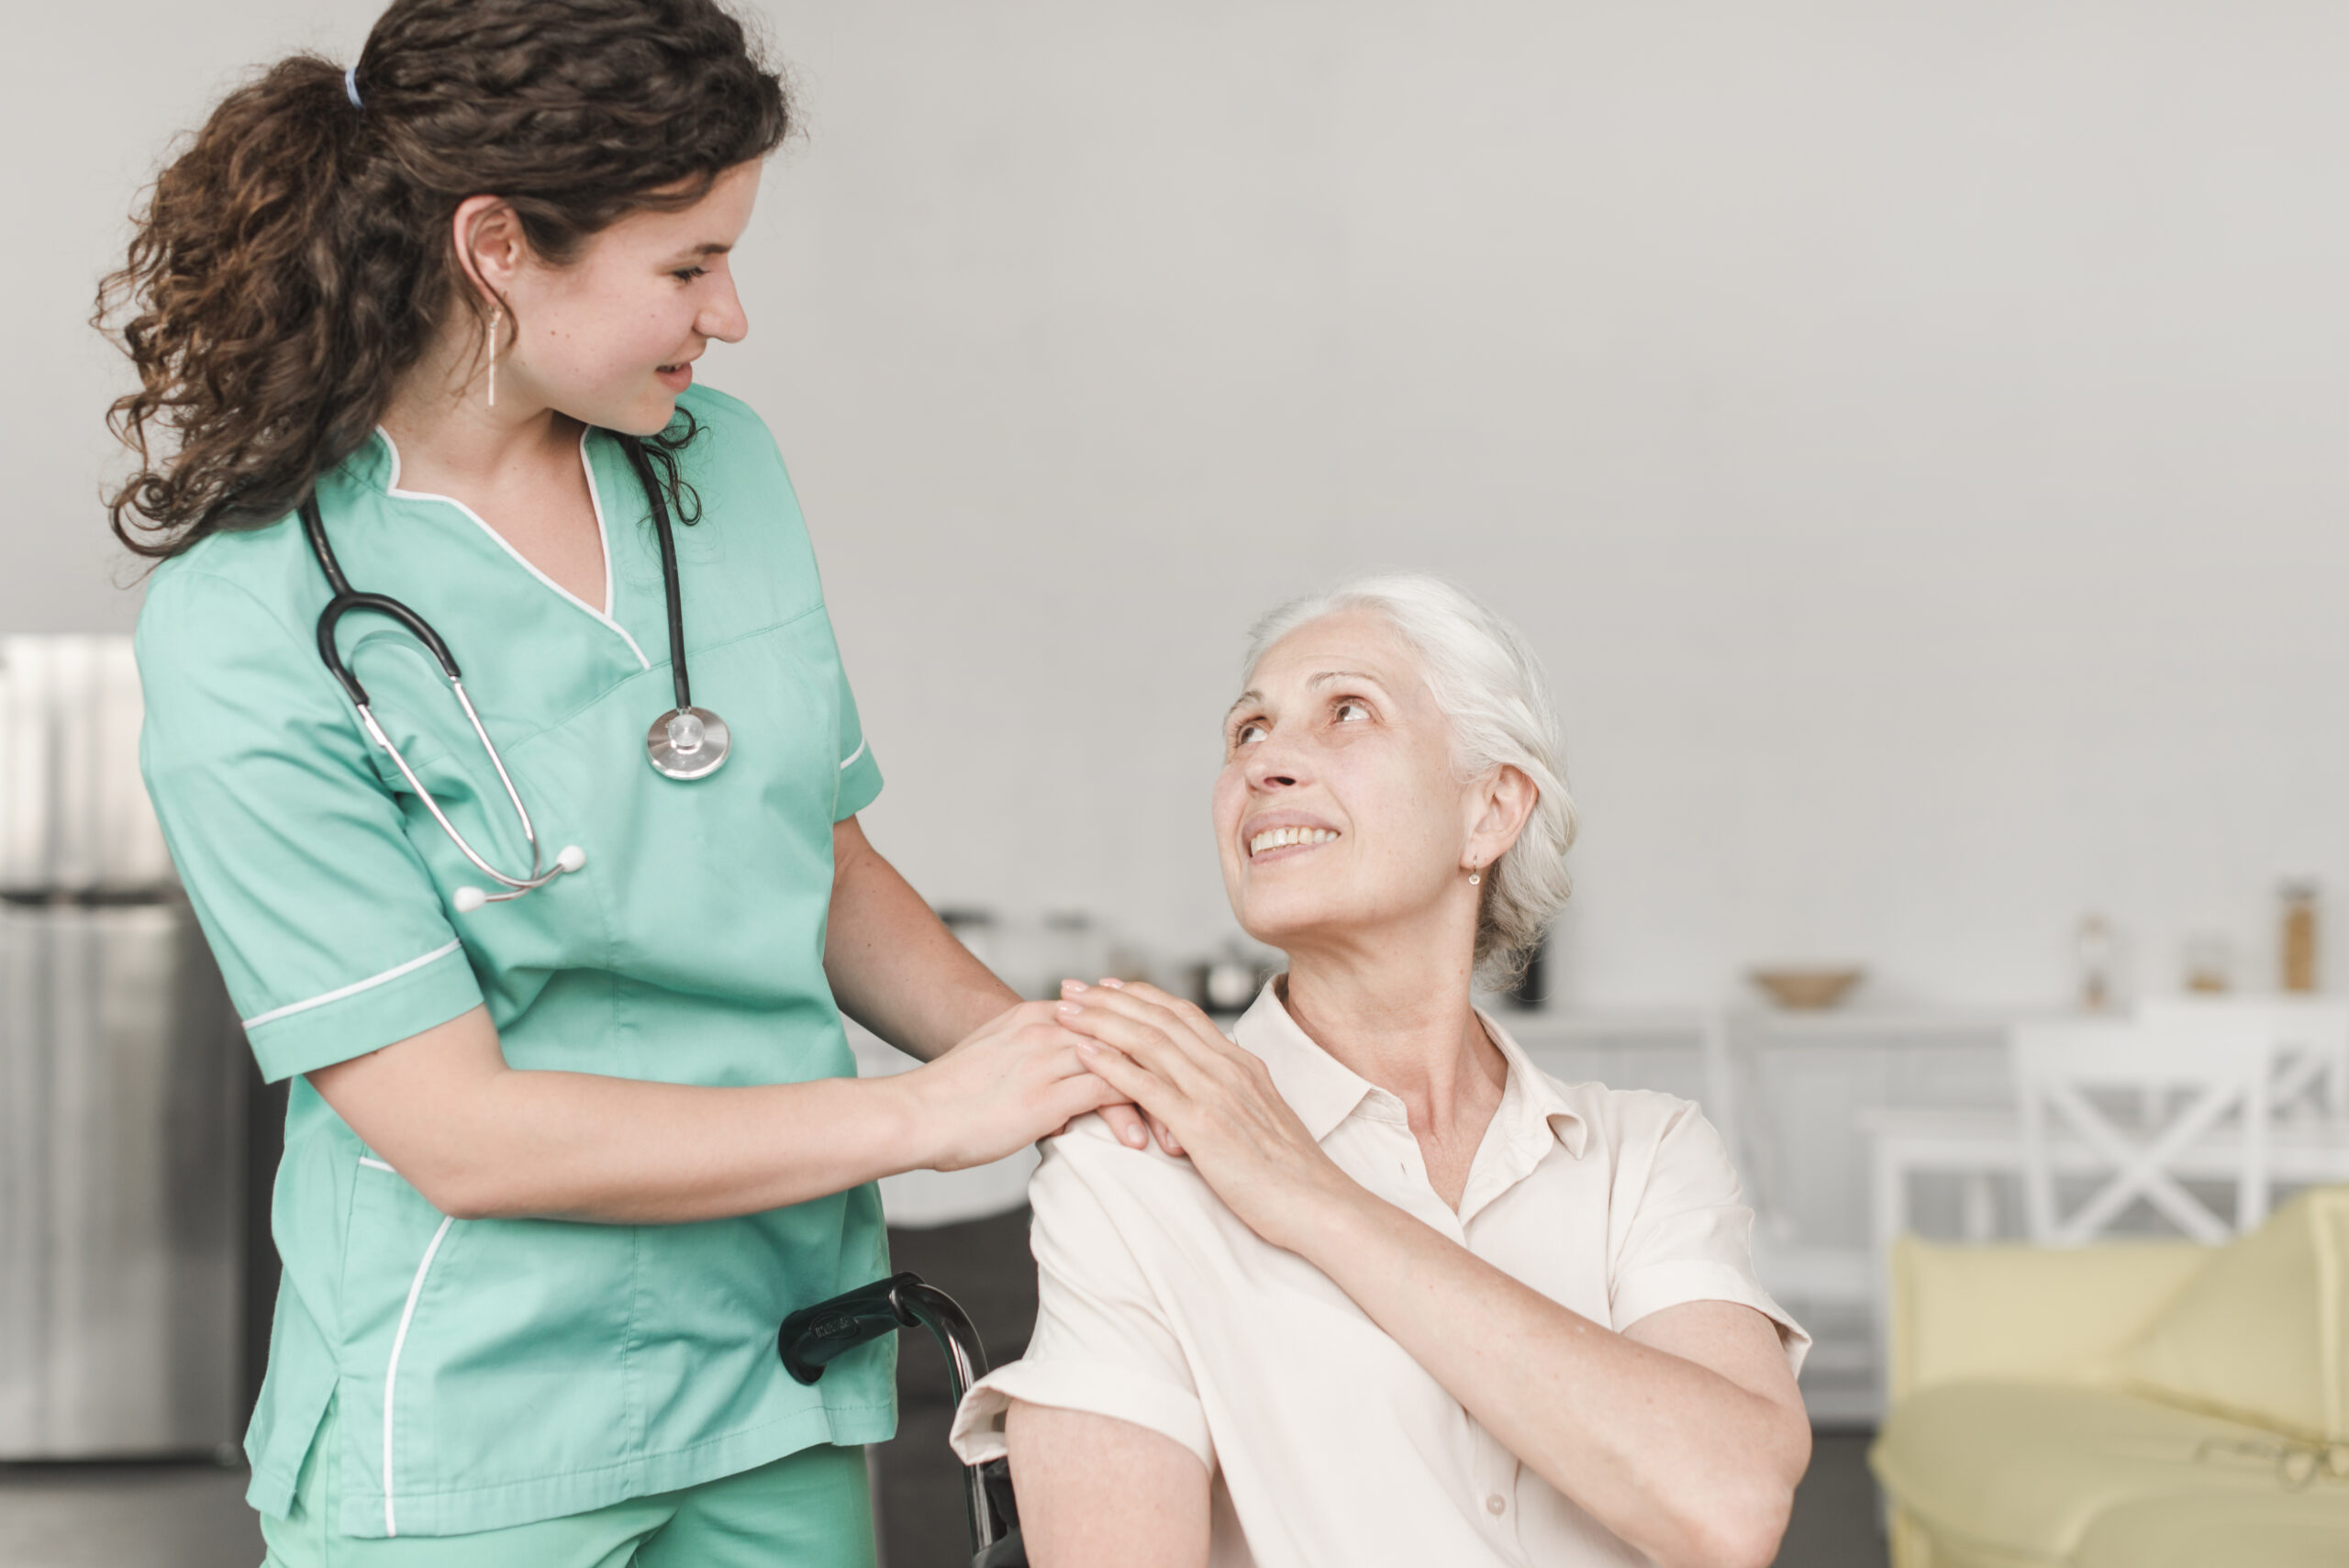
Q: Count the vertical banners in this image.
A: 0